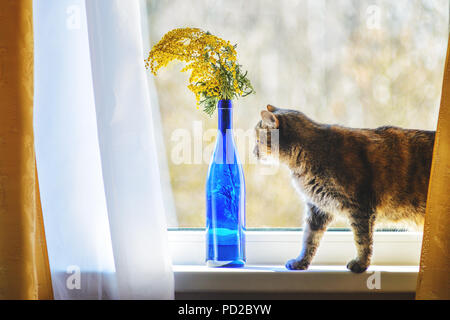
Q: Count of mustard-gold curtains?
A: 2